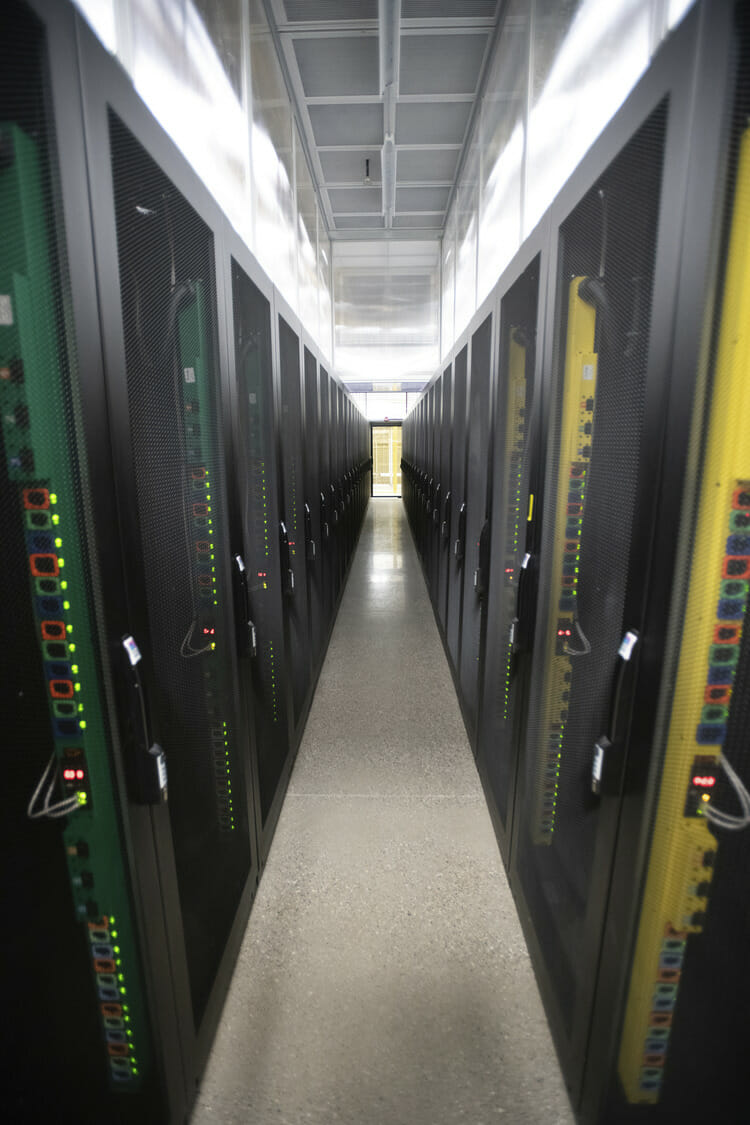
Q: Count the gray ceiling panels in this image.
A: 12